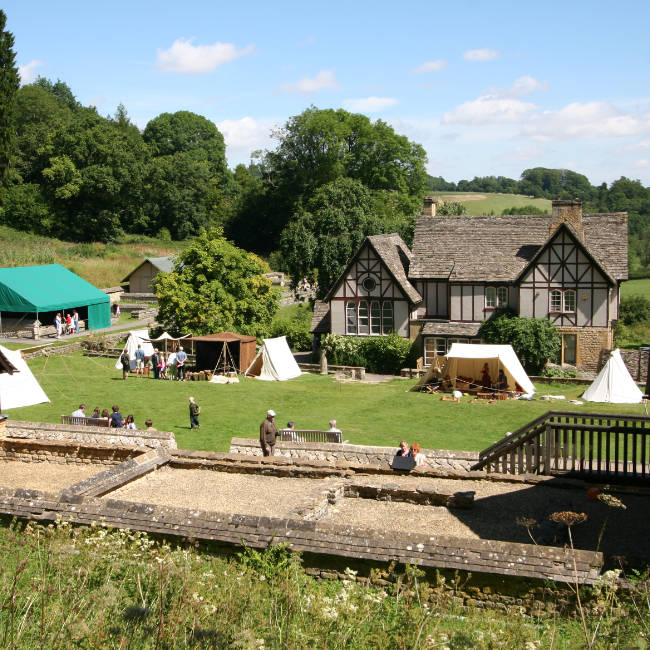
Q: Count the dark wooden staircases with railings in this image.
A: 1